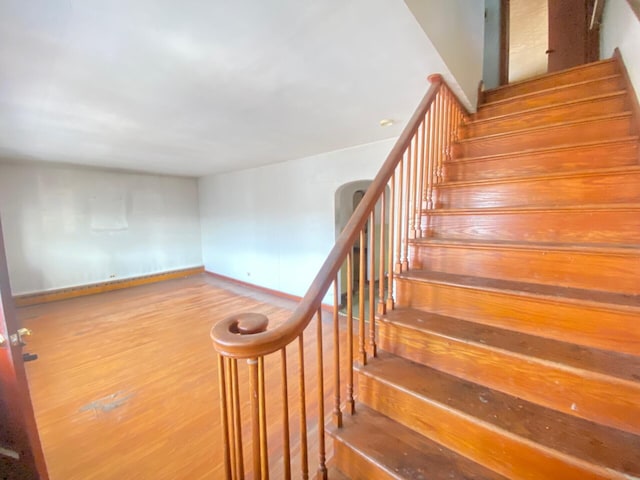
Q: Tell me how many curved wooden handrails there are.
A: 1